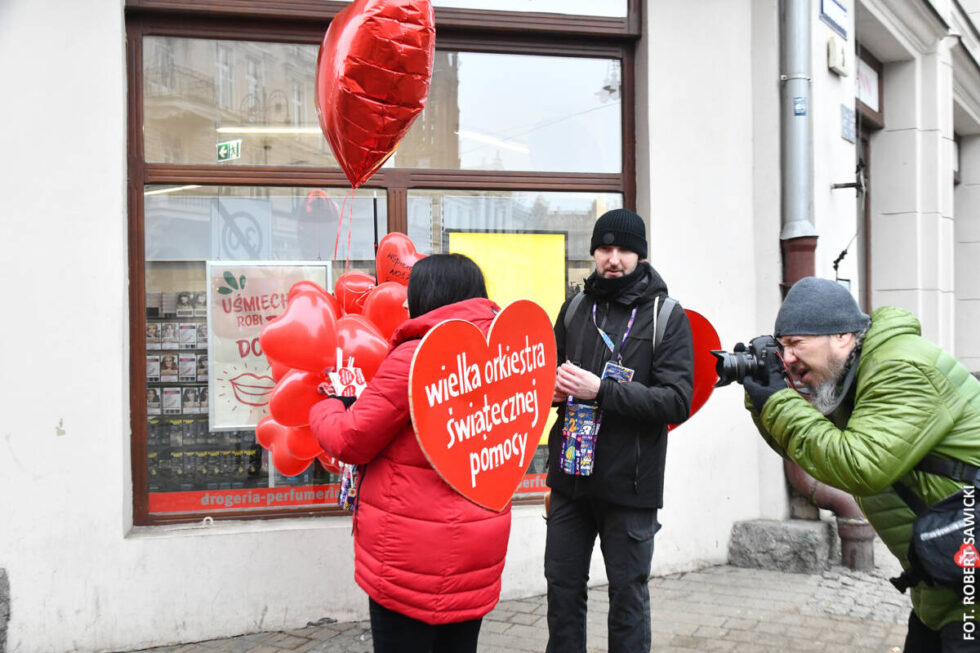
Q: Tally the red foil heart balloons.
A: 1